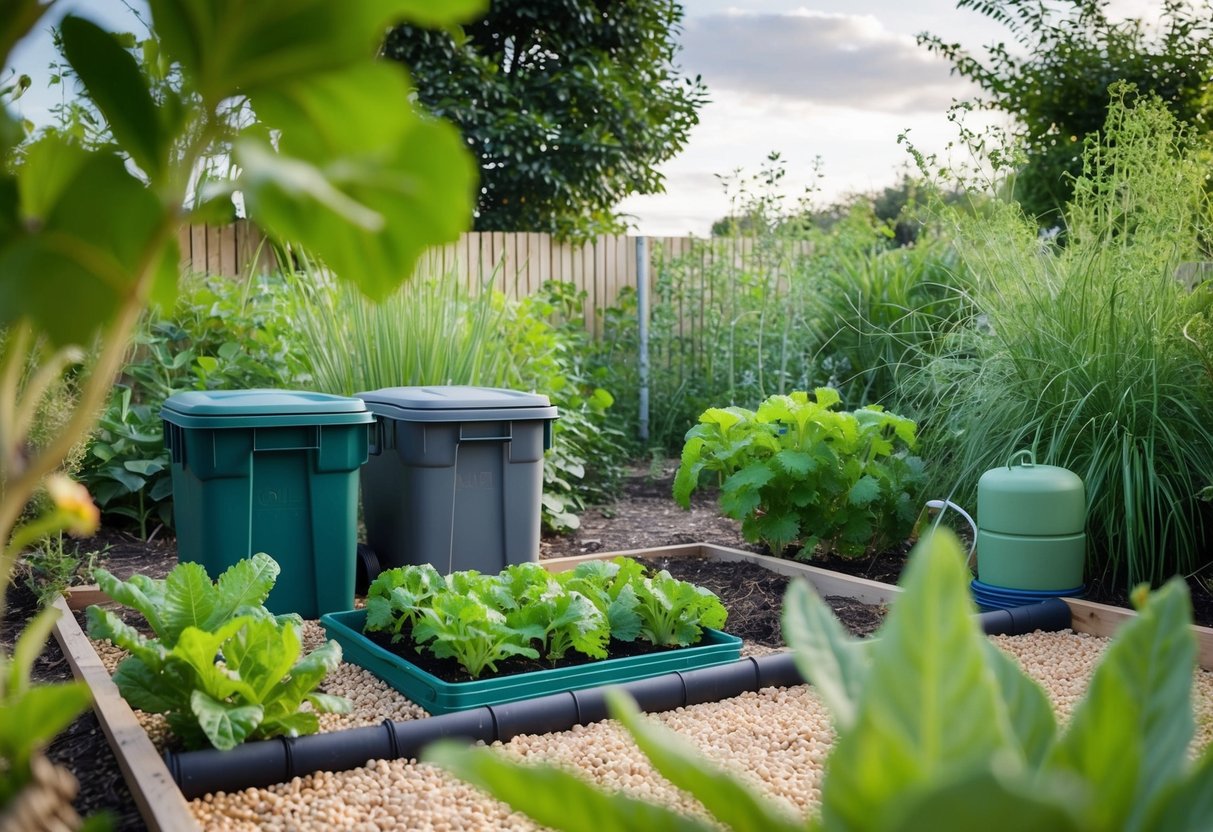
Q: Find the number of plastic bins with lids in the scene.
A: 2